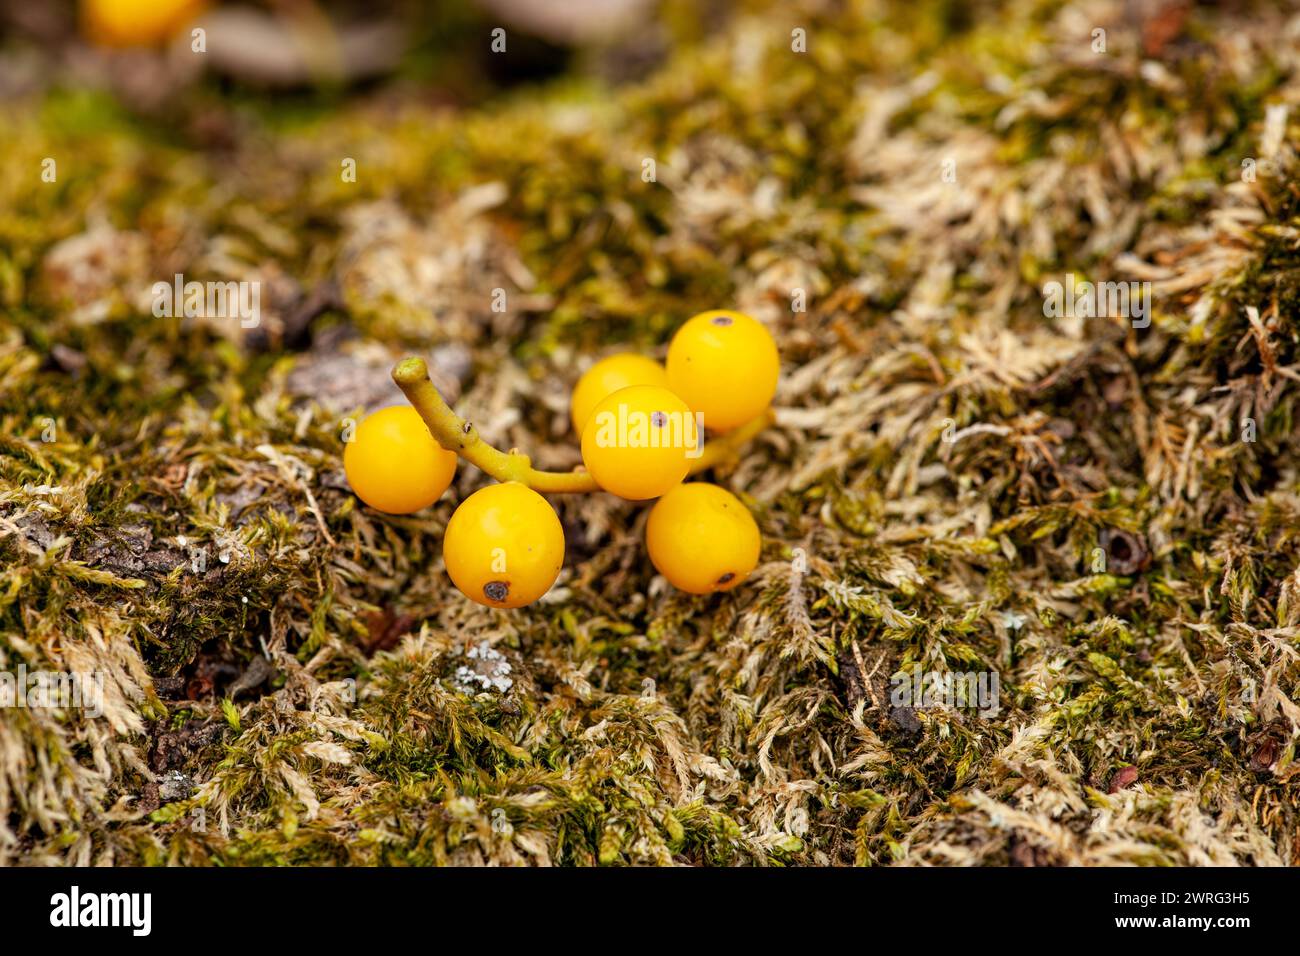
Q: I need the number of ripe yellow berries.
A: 6